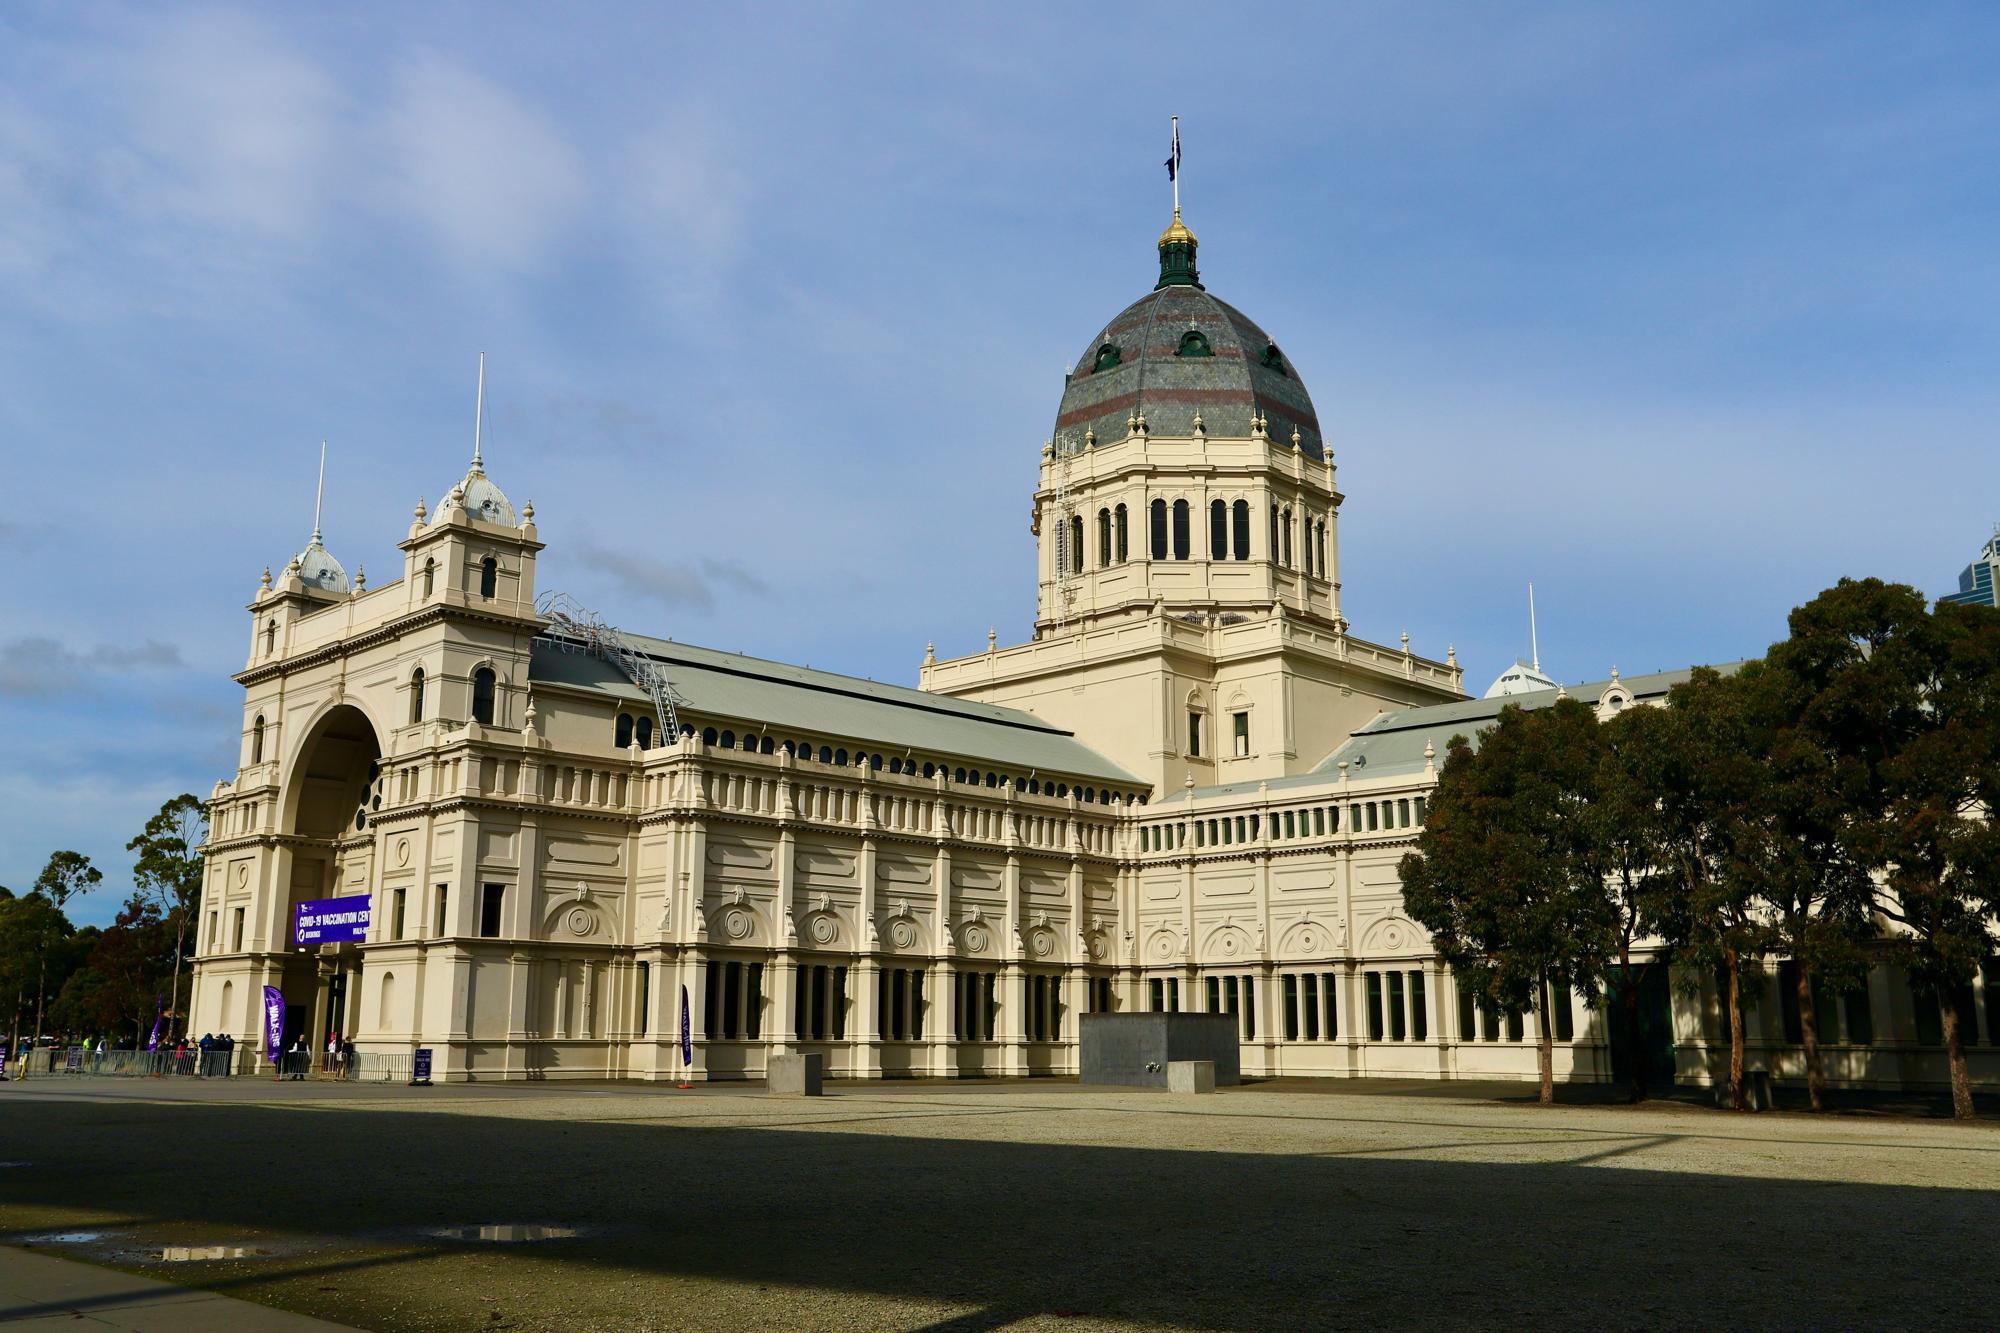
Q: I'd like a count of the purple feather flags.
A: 3